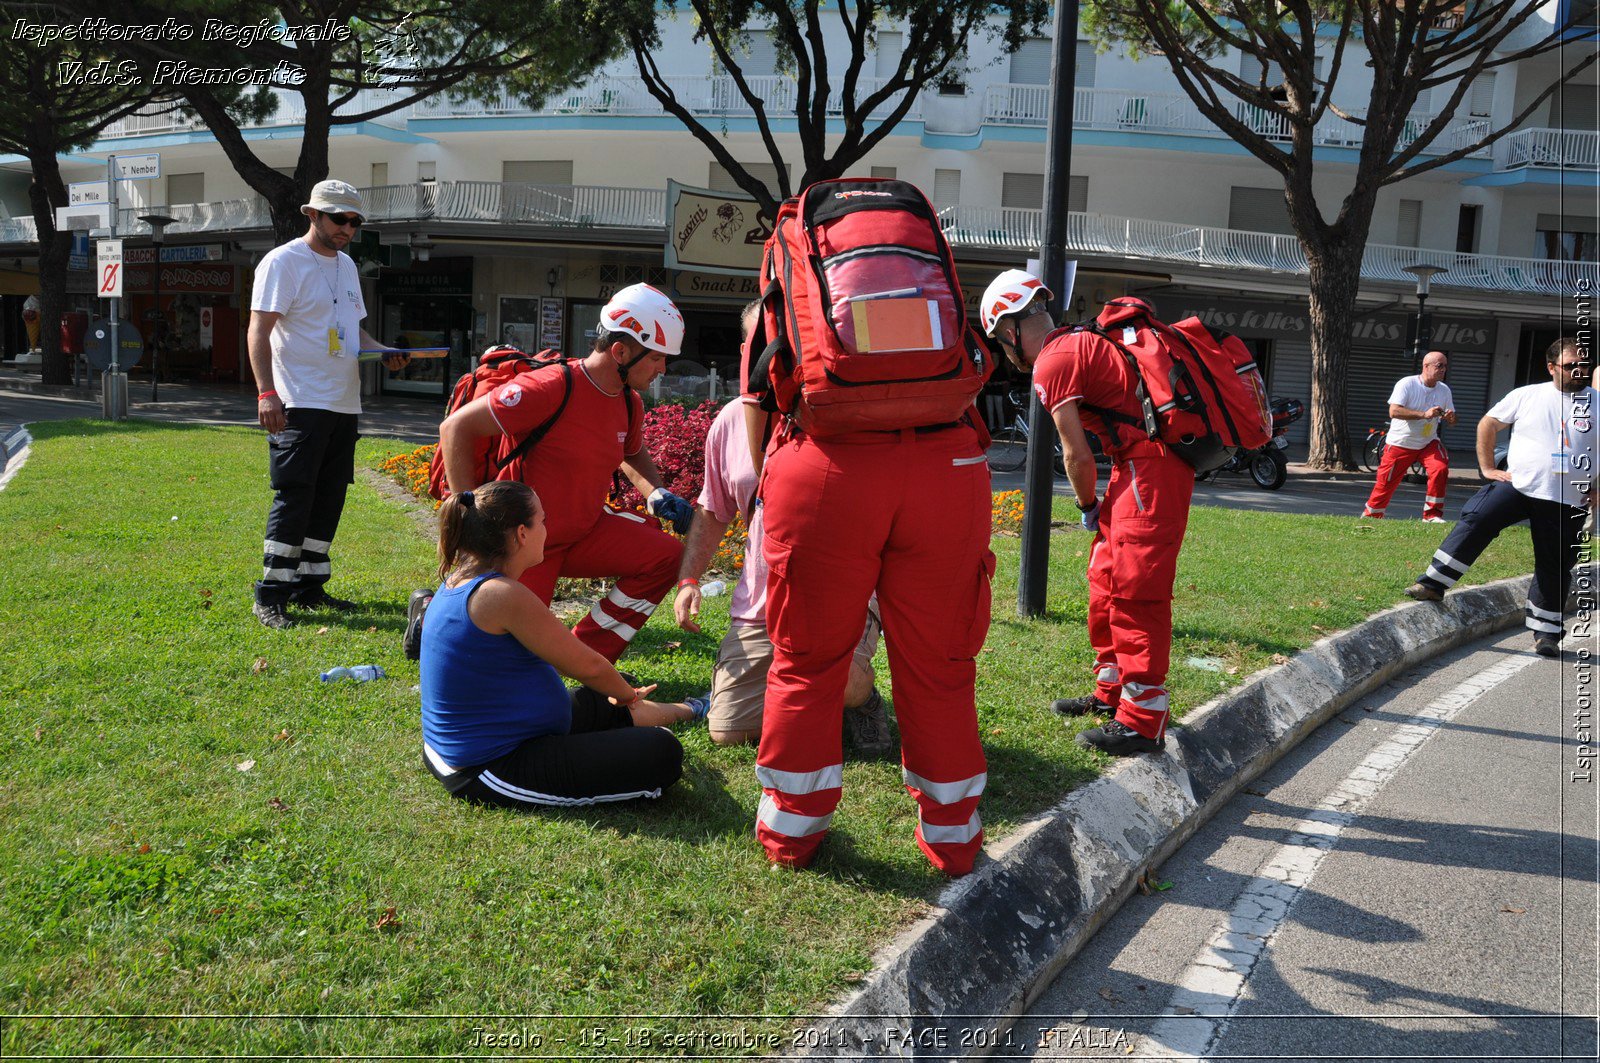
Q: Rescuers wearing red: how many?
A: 3